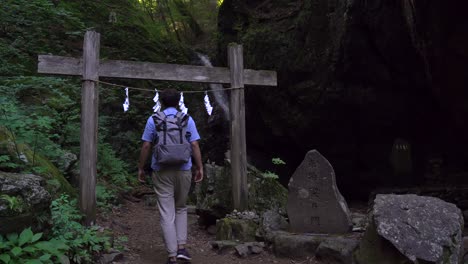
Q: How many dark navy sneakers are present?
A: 2